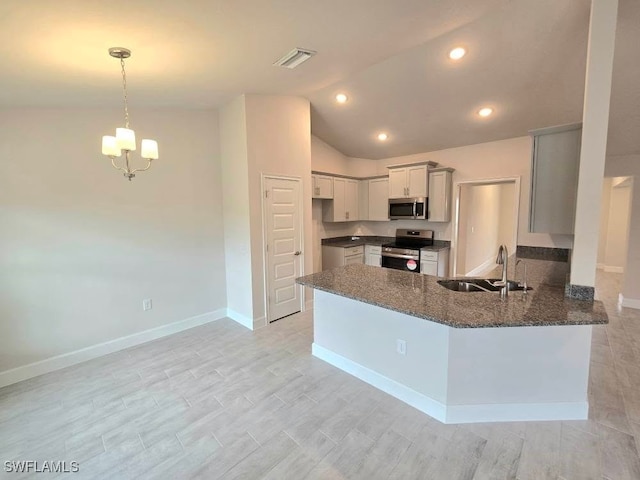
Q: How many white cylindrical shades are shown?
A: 3